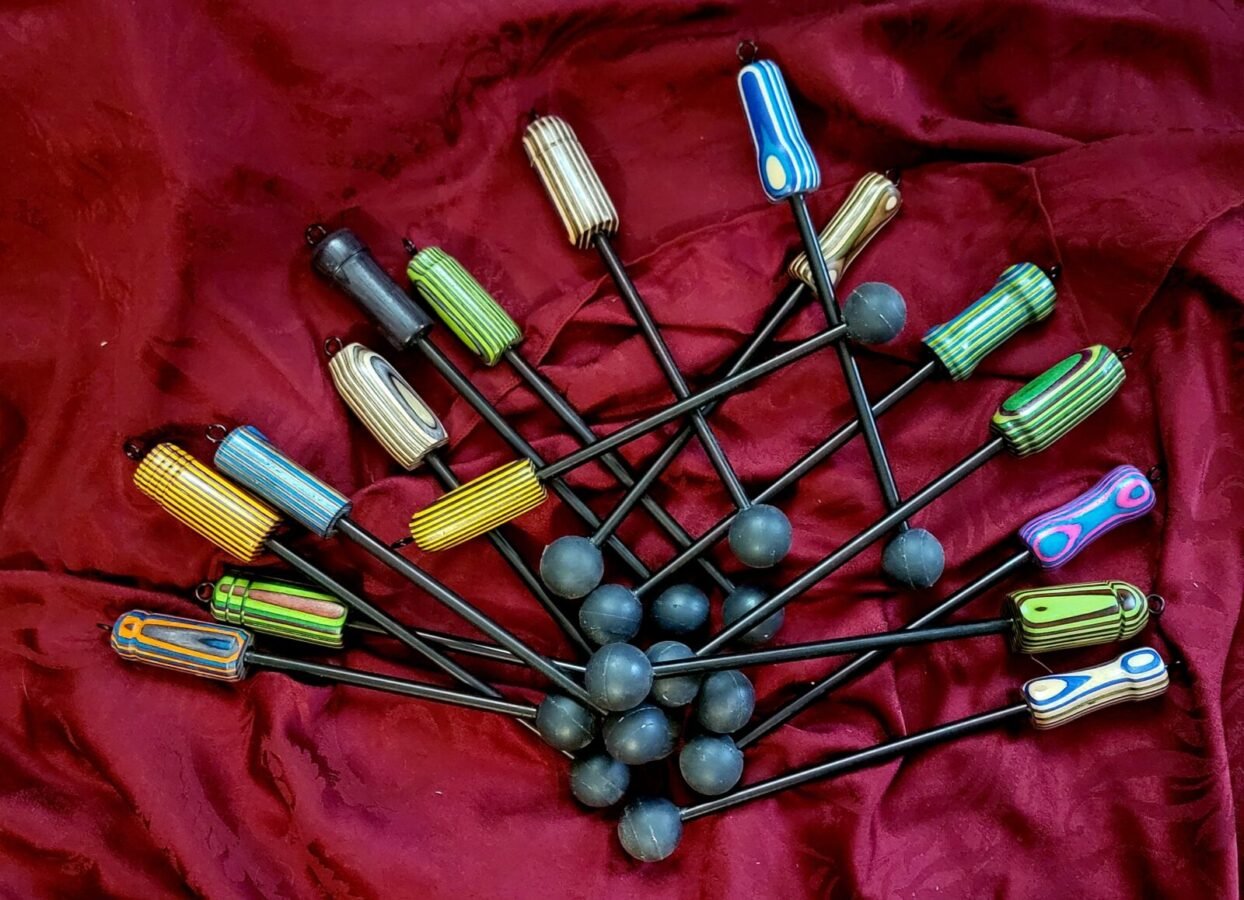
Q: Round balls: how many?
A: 15